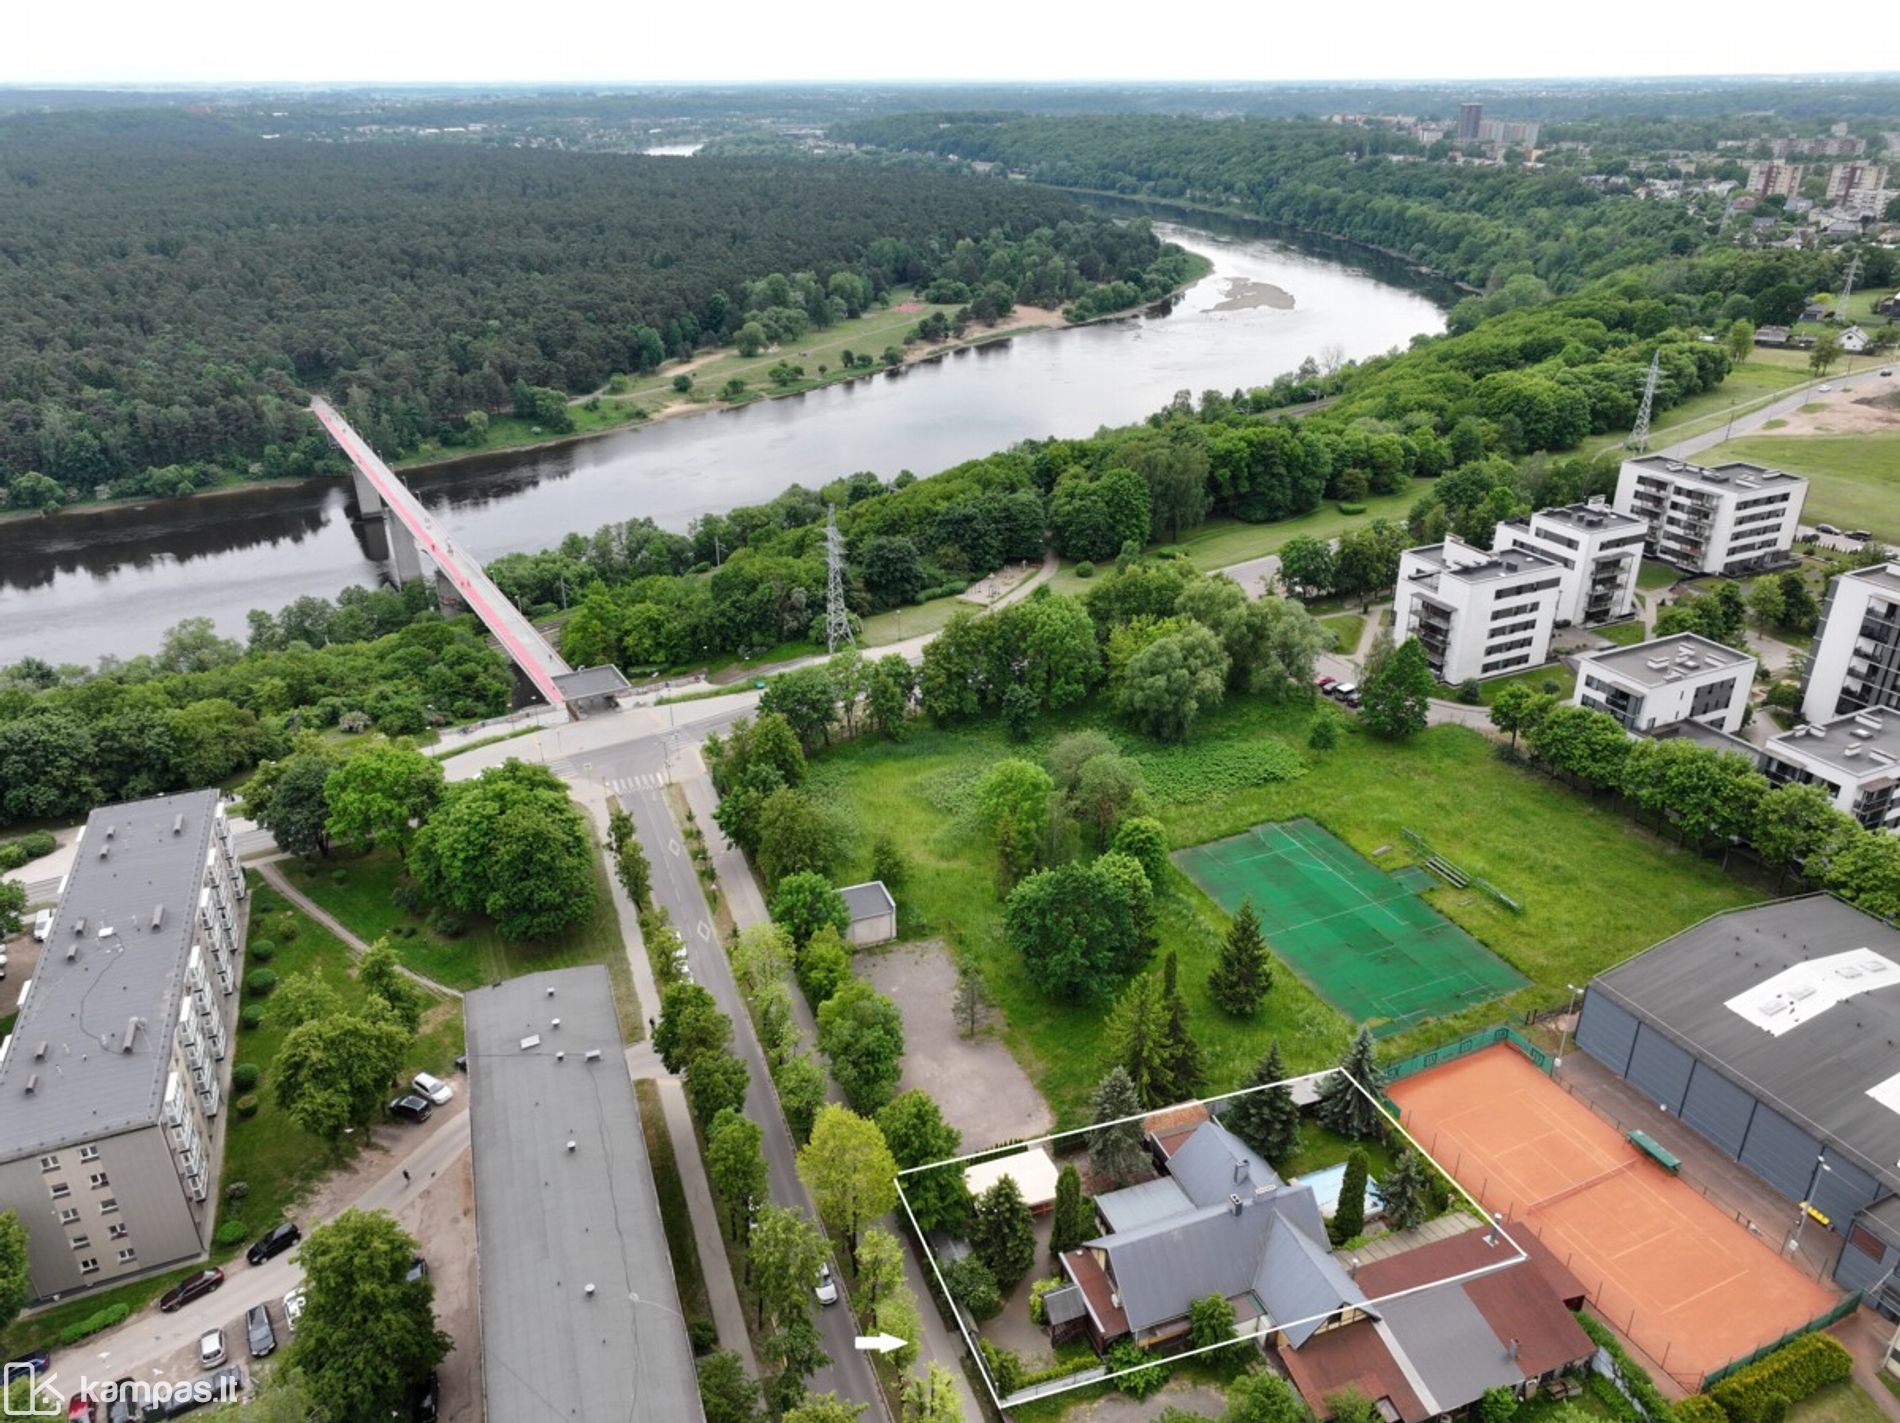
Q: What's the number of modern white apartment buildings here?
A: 6